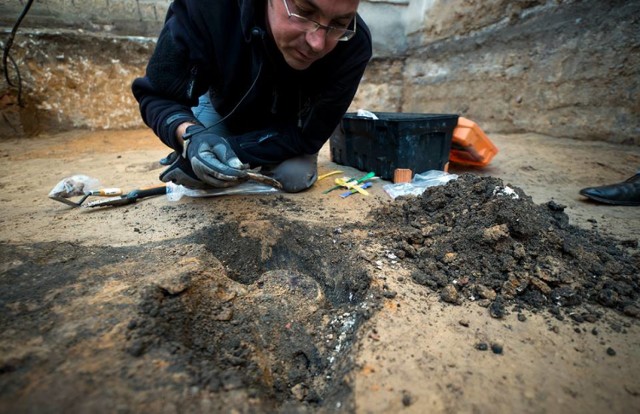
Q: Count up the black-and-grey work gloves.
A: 2